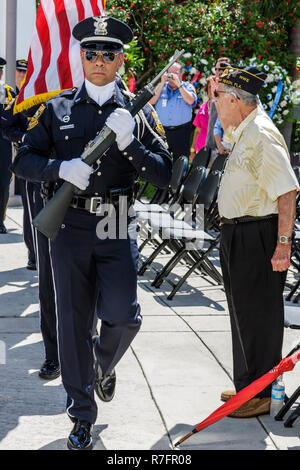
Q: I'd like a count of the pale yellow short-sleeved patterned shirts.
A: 1